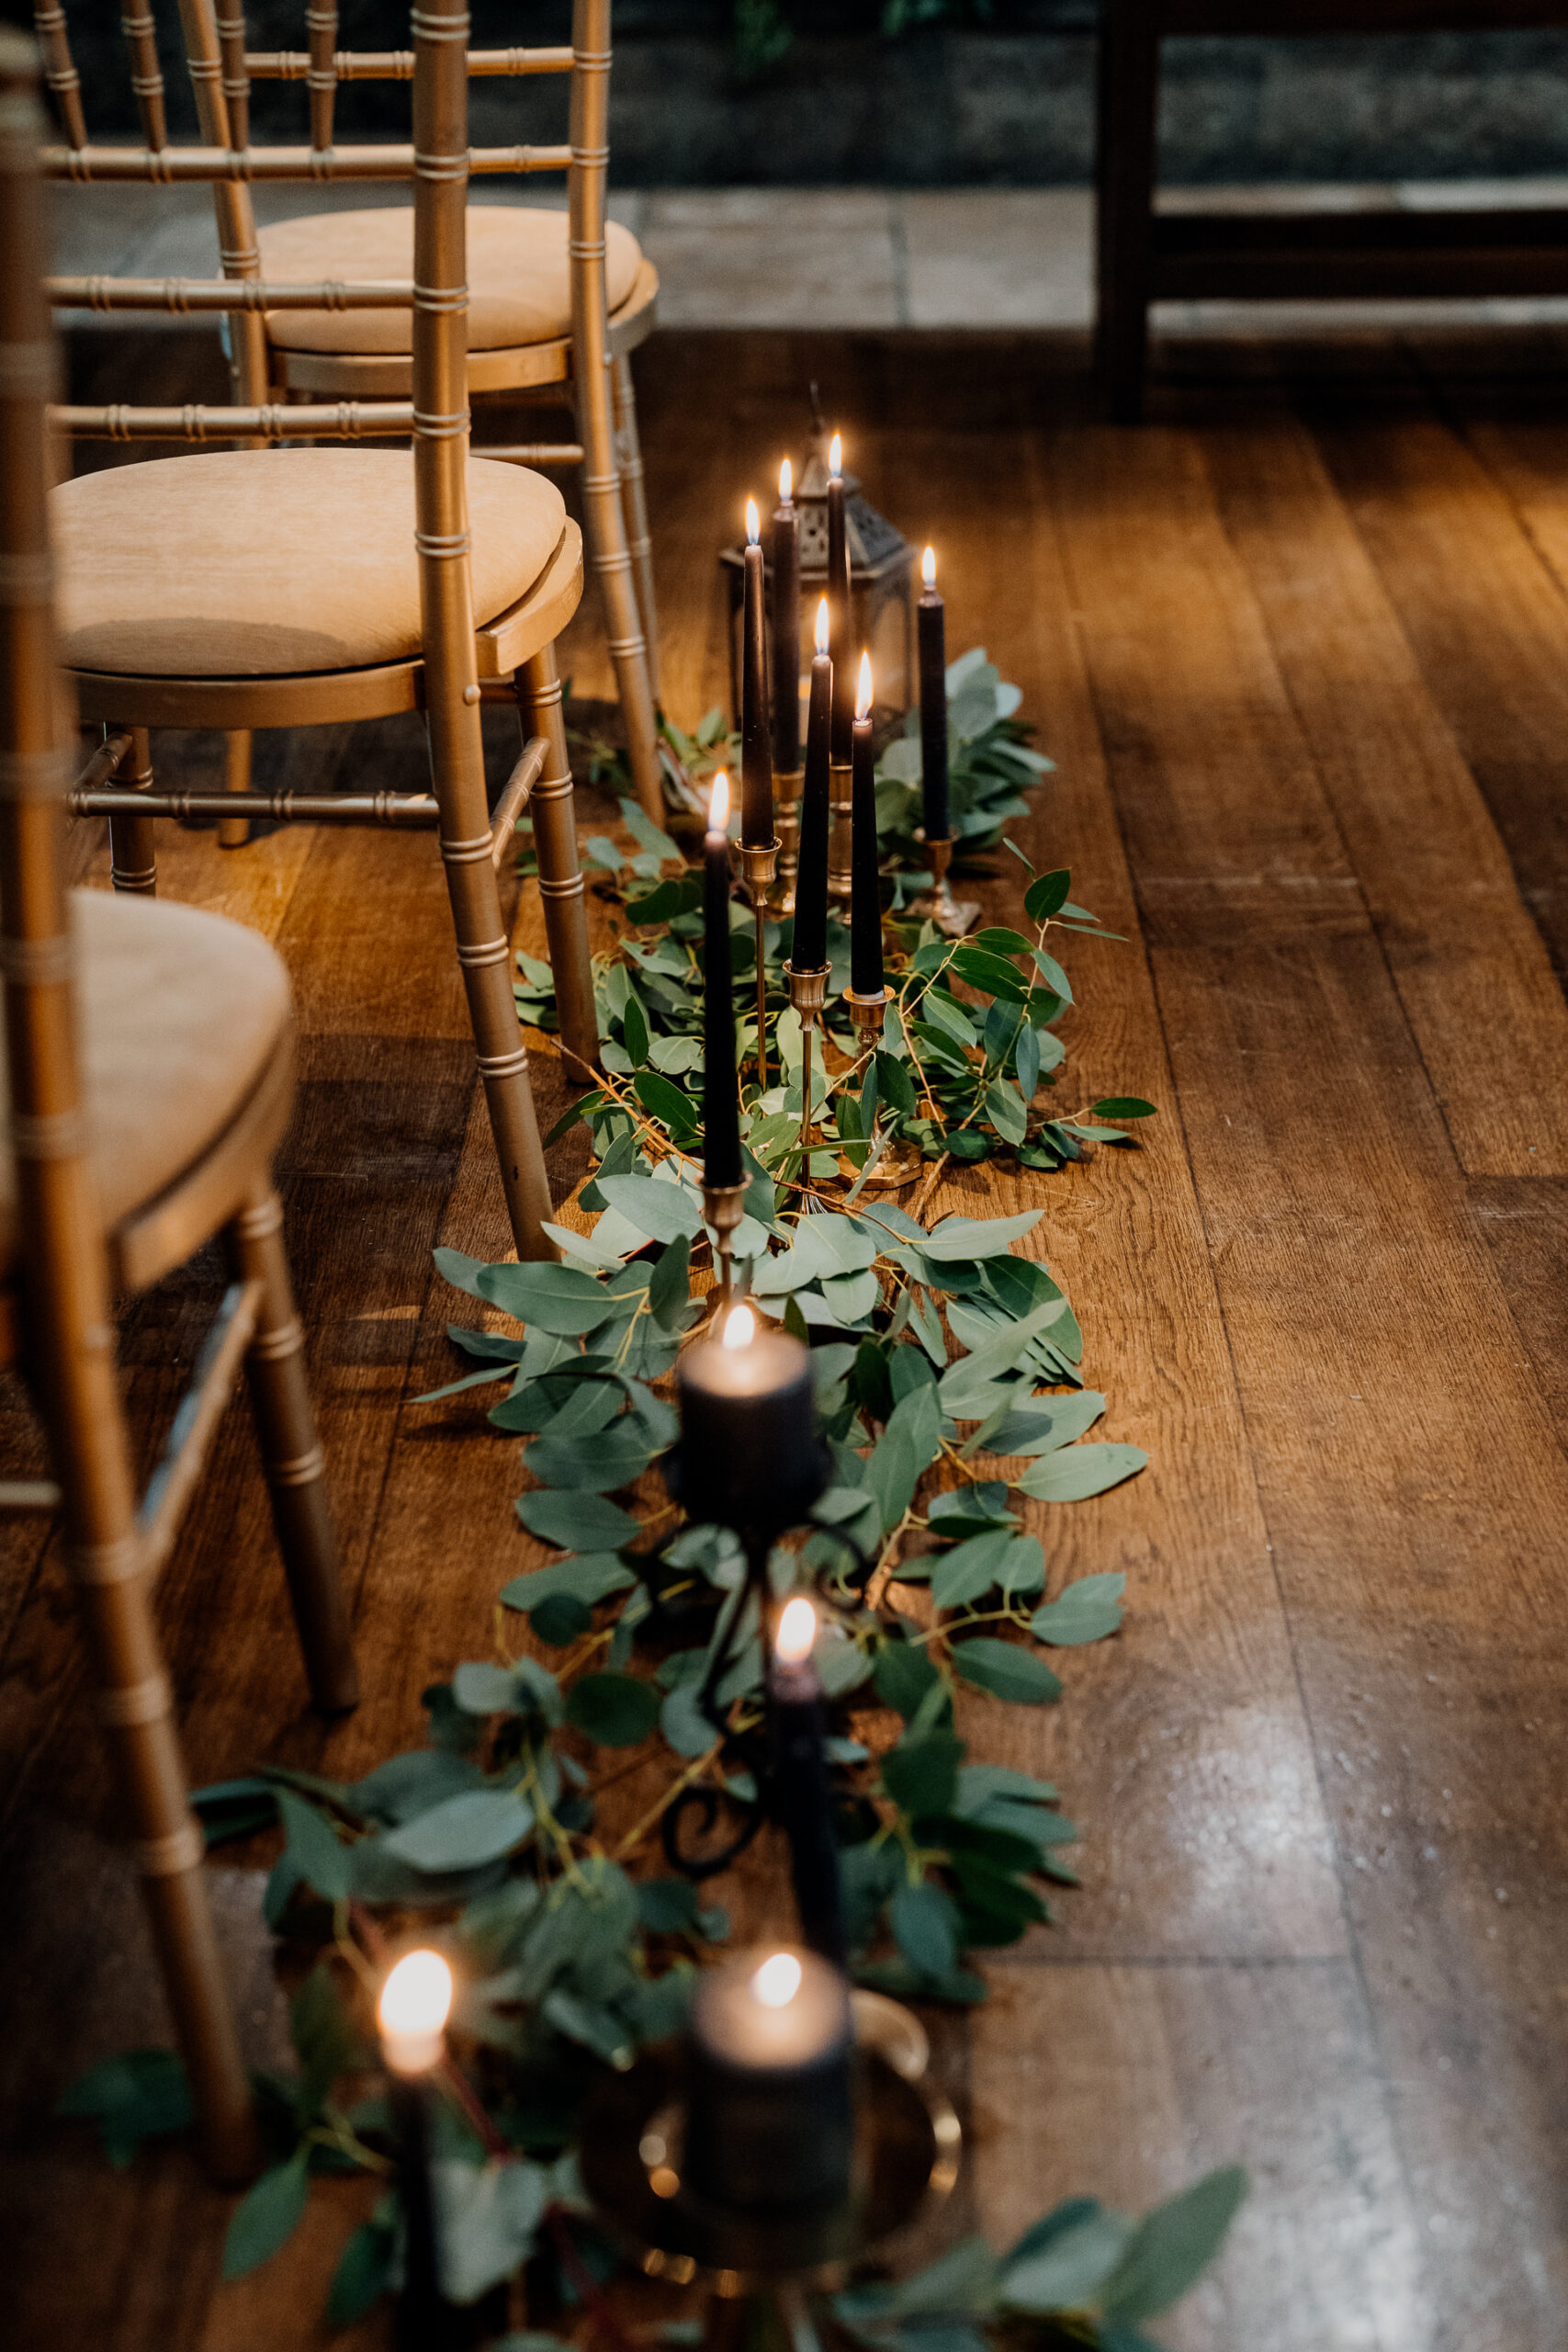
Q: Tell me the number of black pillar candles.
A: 2